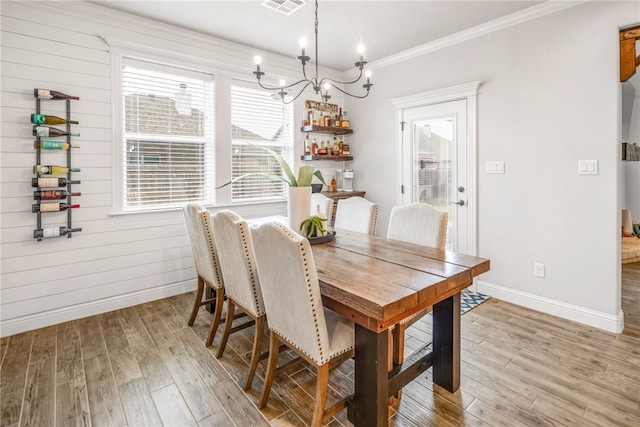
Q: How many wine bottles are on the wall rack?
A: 9